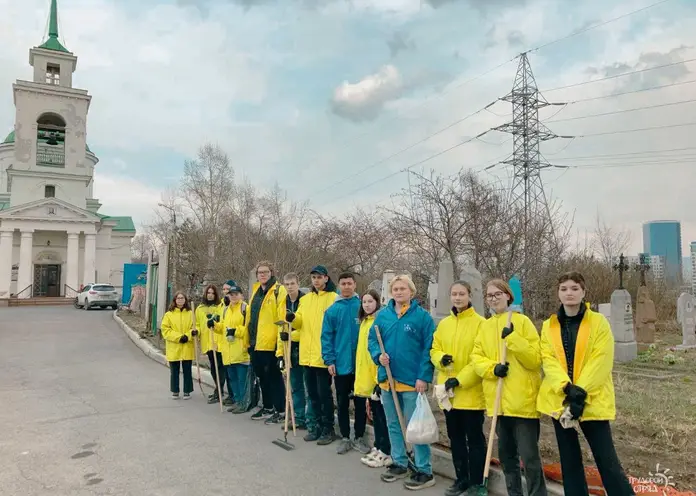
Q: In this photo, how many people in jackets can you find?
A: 13